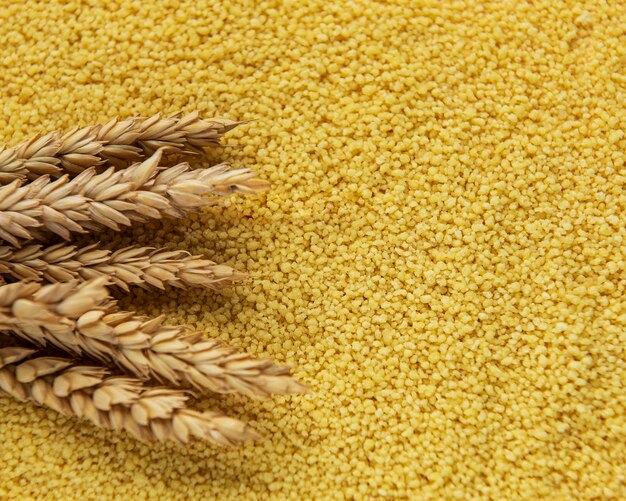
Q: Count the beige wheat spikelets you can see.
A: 5